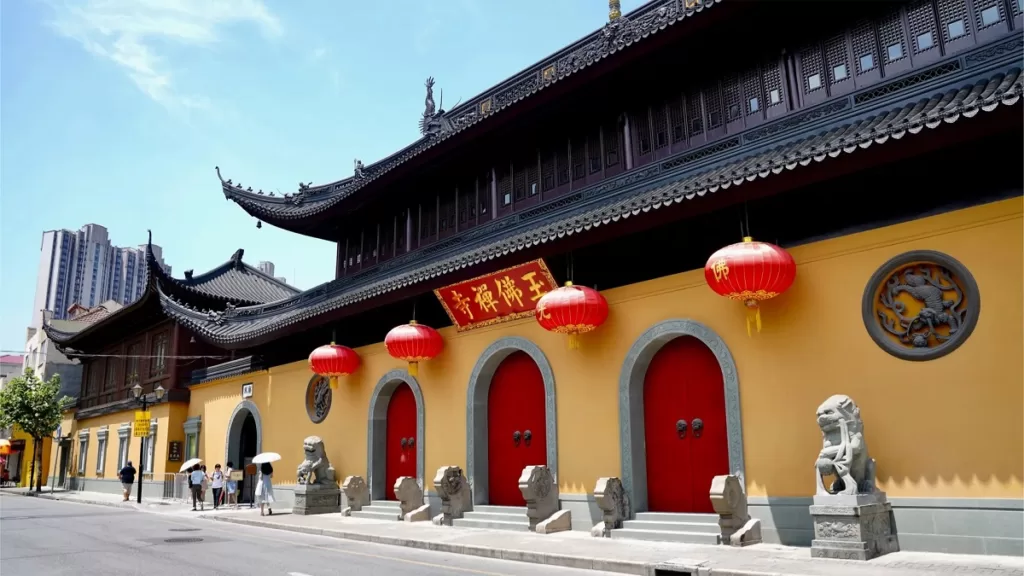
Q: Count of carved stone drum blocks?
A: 6